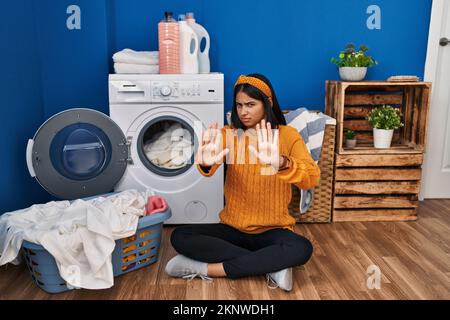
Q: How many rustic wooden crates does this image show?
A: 2